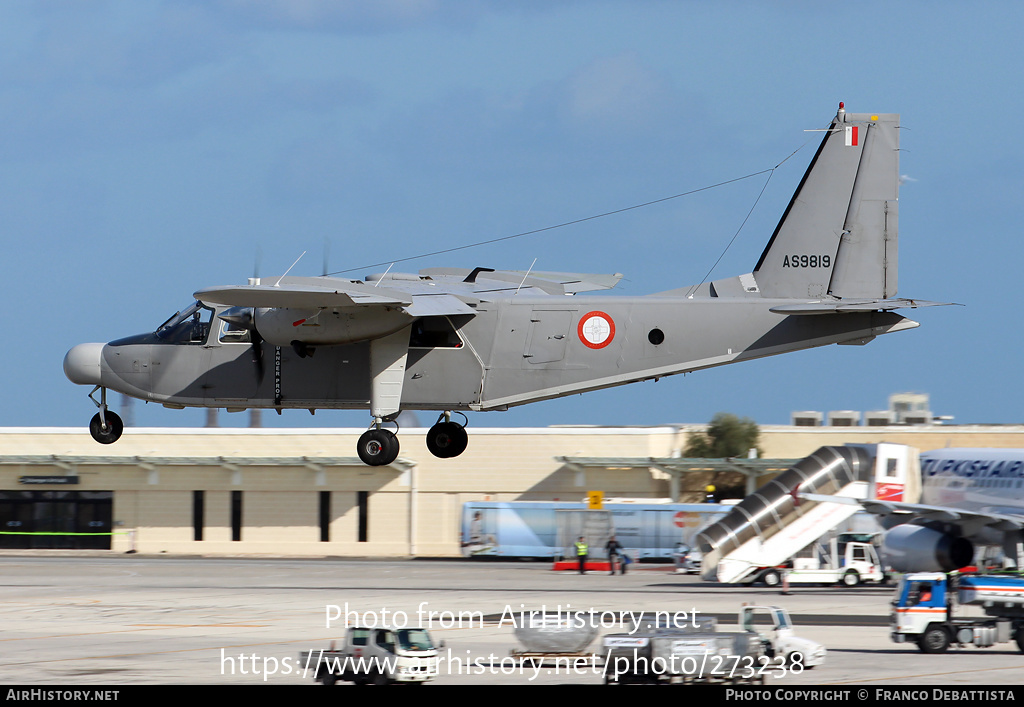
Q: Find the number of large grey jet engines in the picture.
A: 1